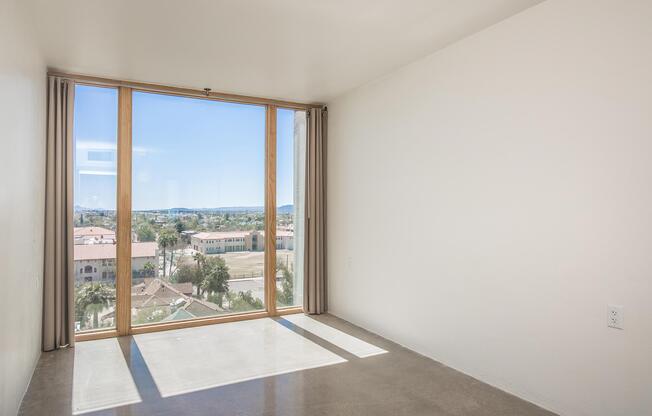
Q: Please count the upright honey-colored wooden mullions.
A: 2